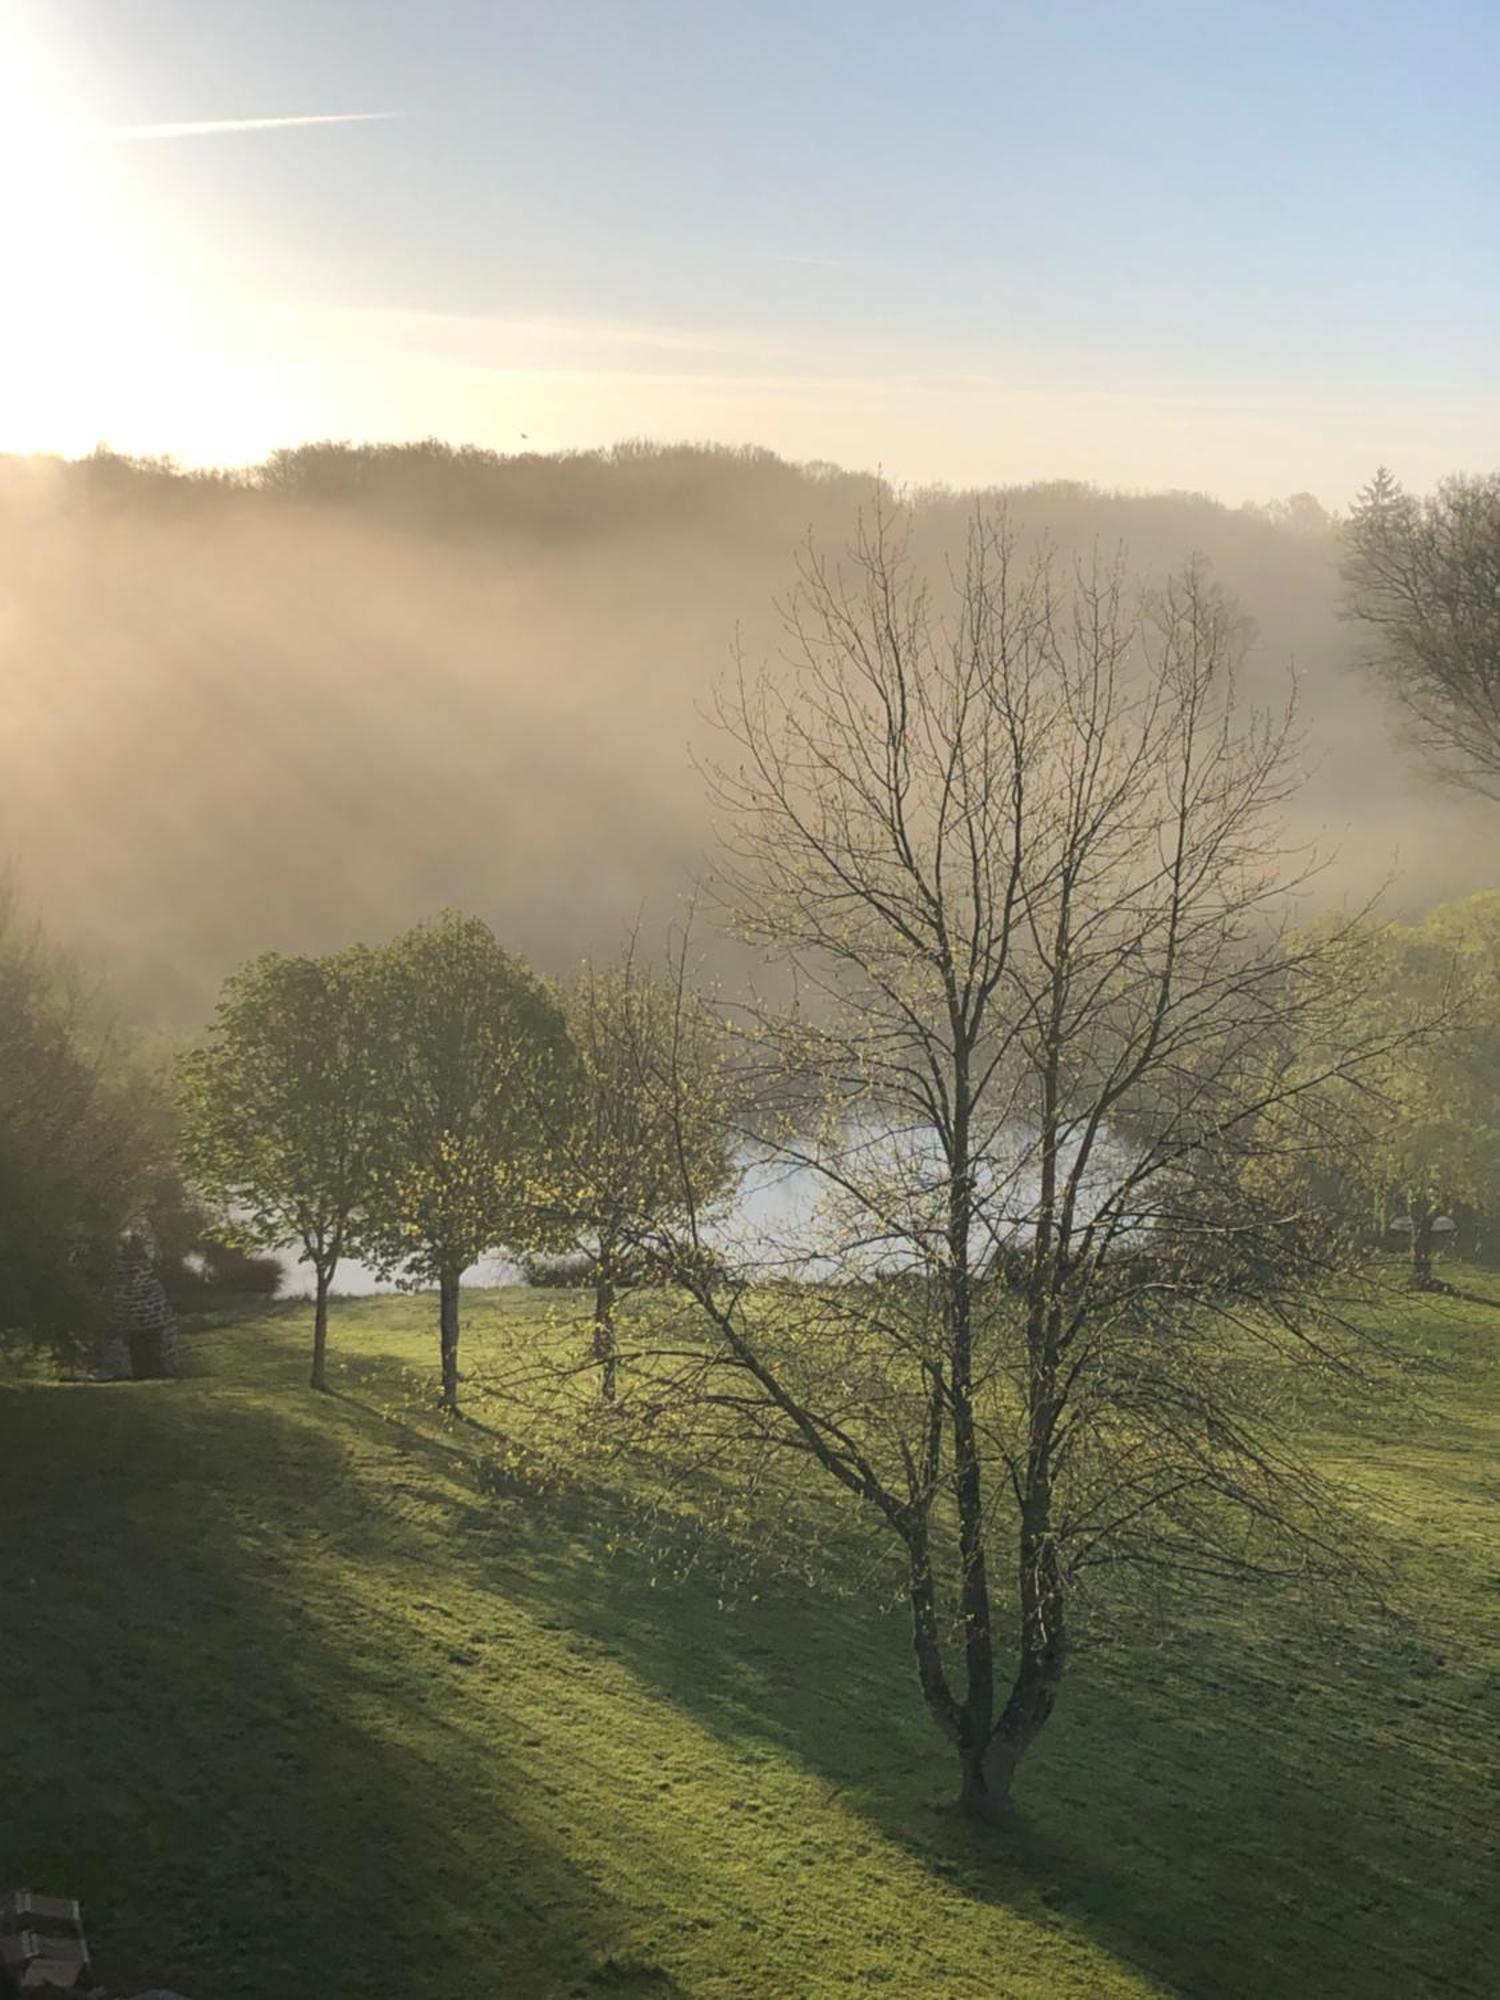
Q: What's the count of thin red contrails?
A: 0